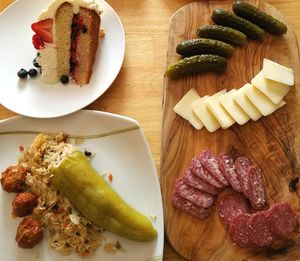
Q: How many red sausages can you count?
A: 12